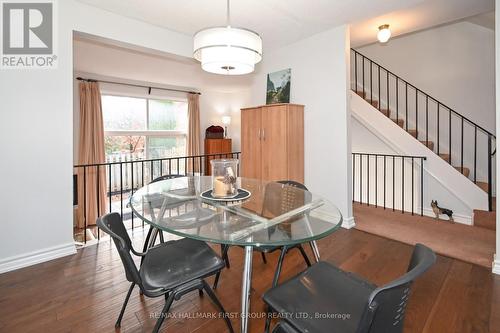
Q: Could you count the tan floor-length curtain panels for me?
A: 2